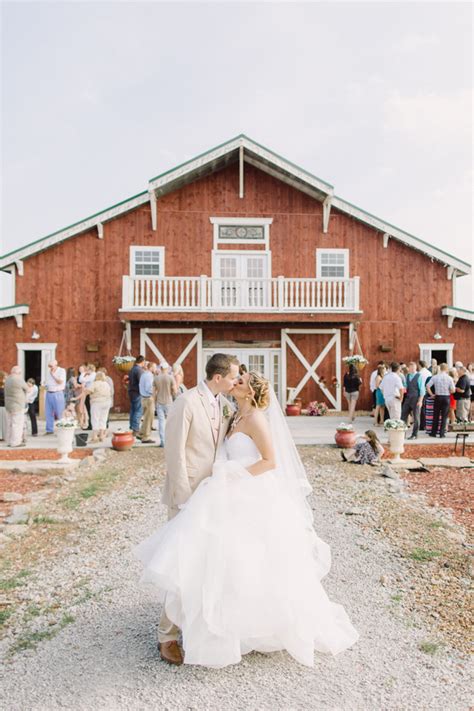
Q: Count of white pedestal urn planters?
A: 2